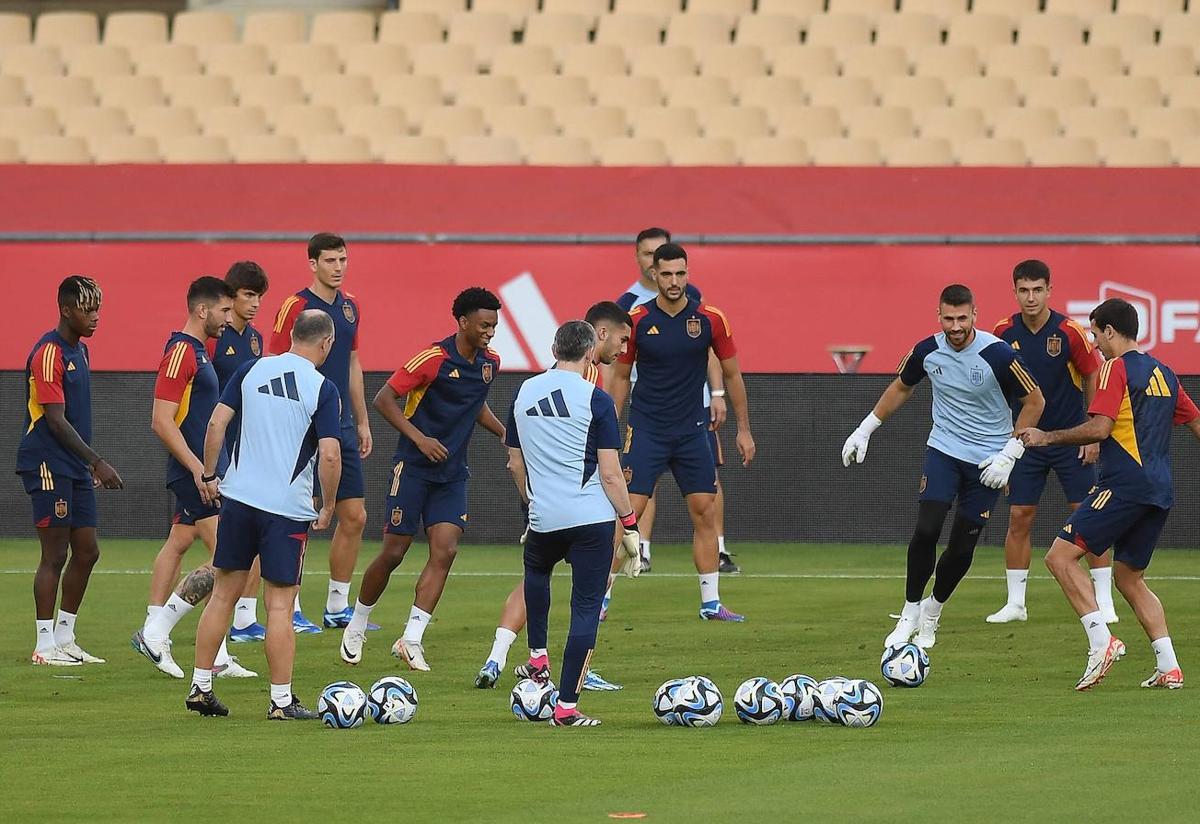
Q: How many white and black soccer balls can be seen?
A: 10